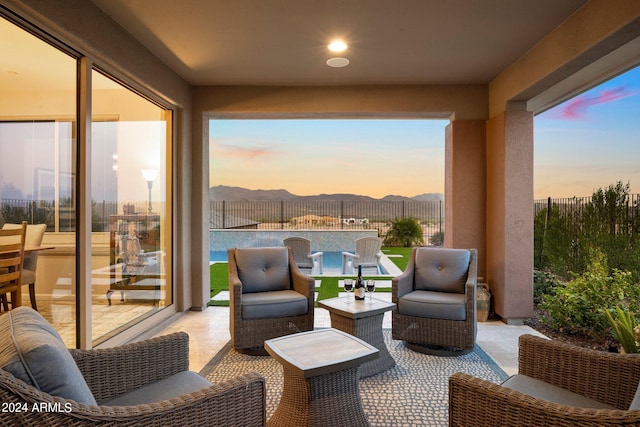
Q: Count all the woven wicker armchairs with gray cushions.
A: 4